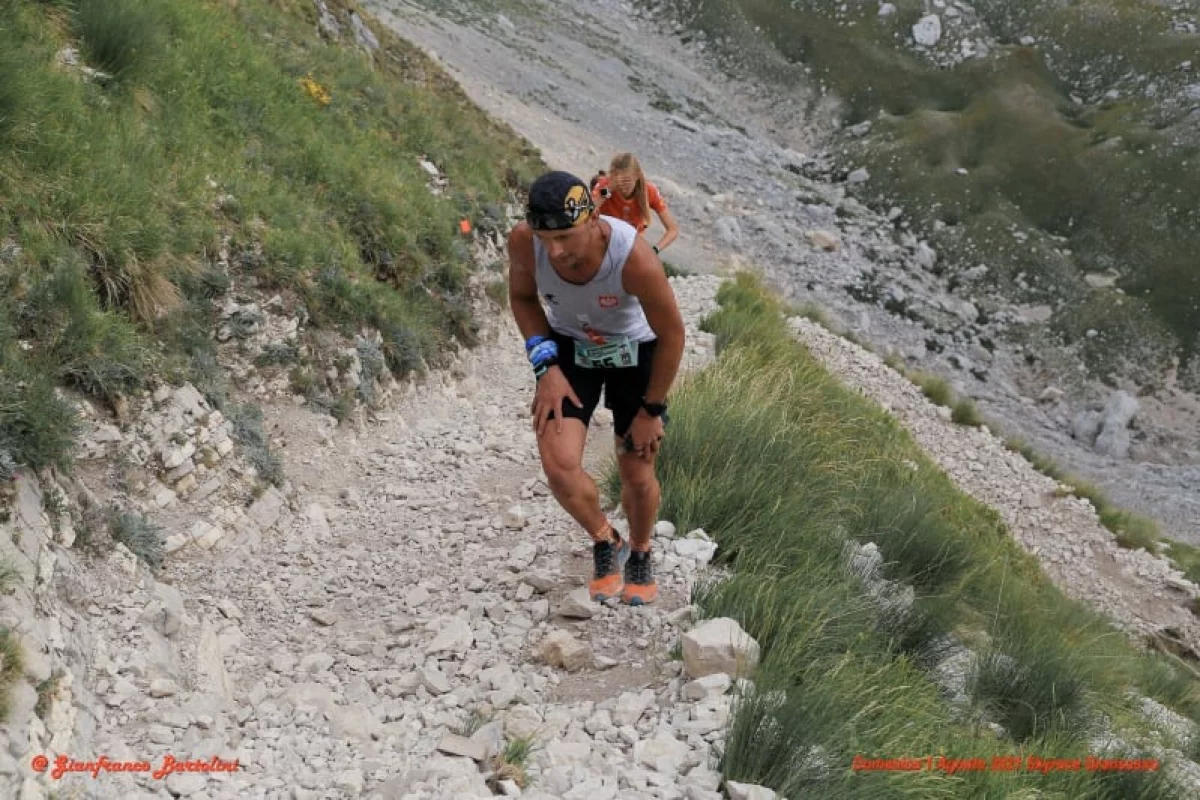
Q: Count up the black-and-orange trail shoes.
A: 2